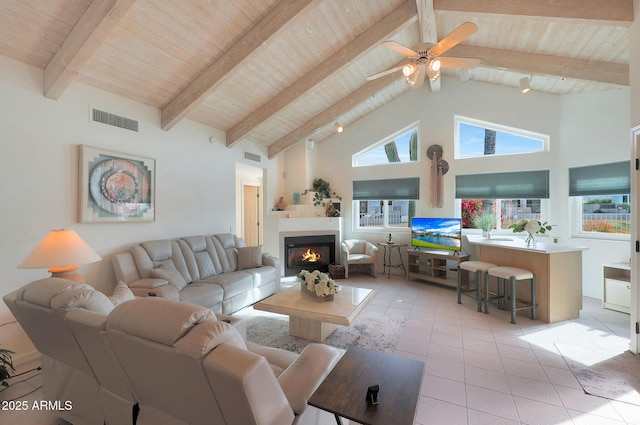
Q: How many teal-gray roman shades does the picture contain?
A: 3